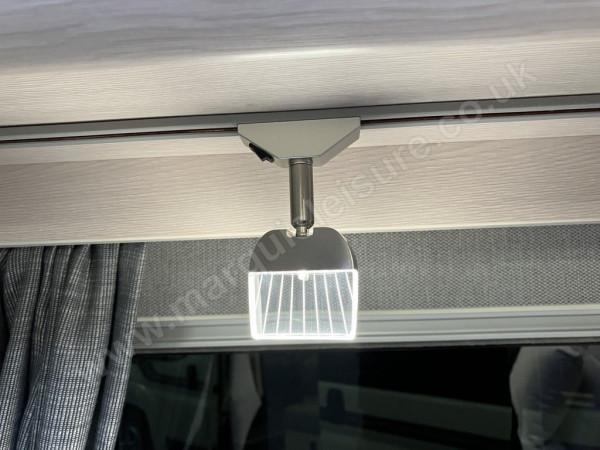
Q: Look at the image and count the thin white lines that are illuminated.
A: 9